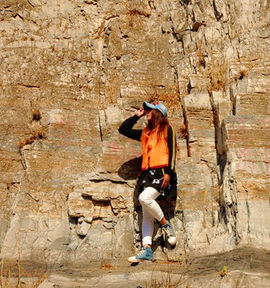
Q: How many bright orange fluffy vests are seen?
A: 1